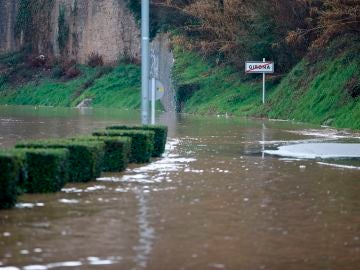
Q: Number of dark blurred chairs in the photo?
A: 0